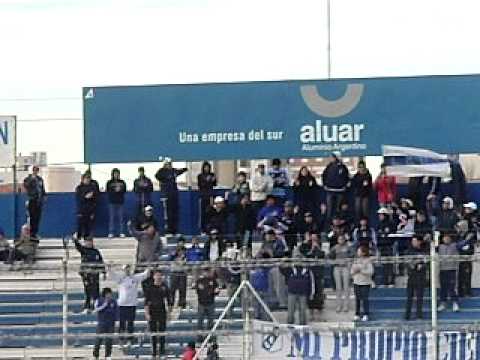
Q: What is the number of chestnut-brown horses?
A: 0